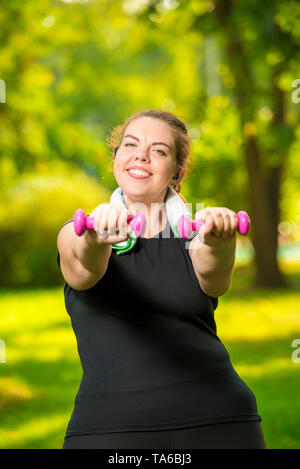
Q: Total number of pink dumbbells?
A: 2